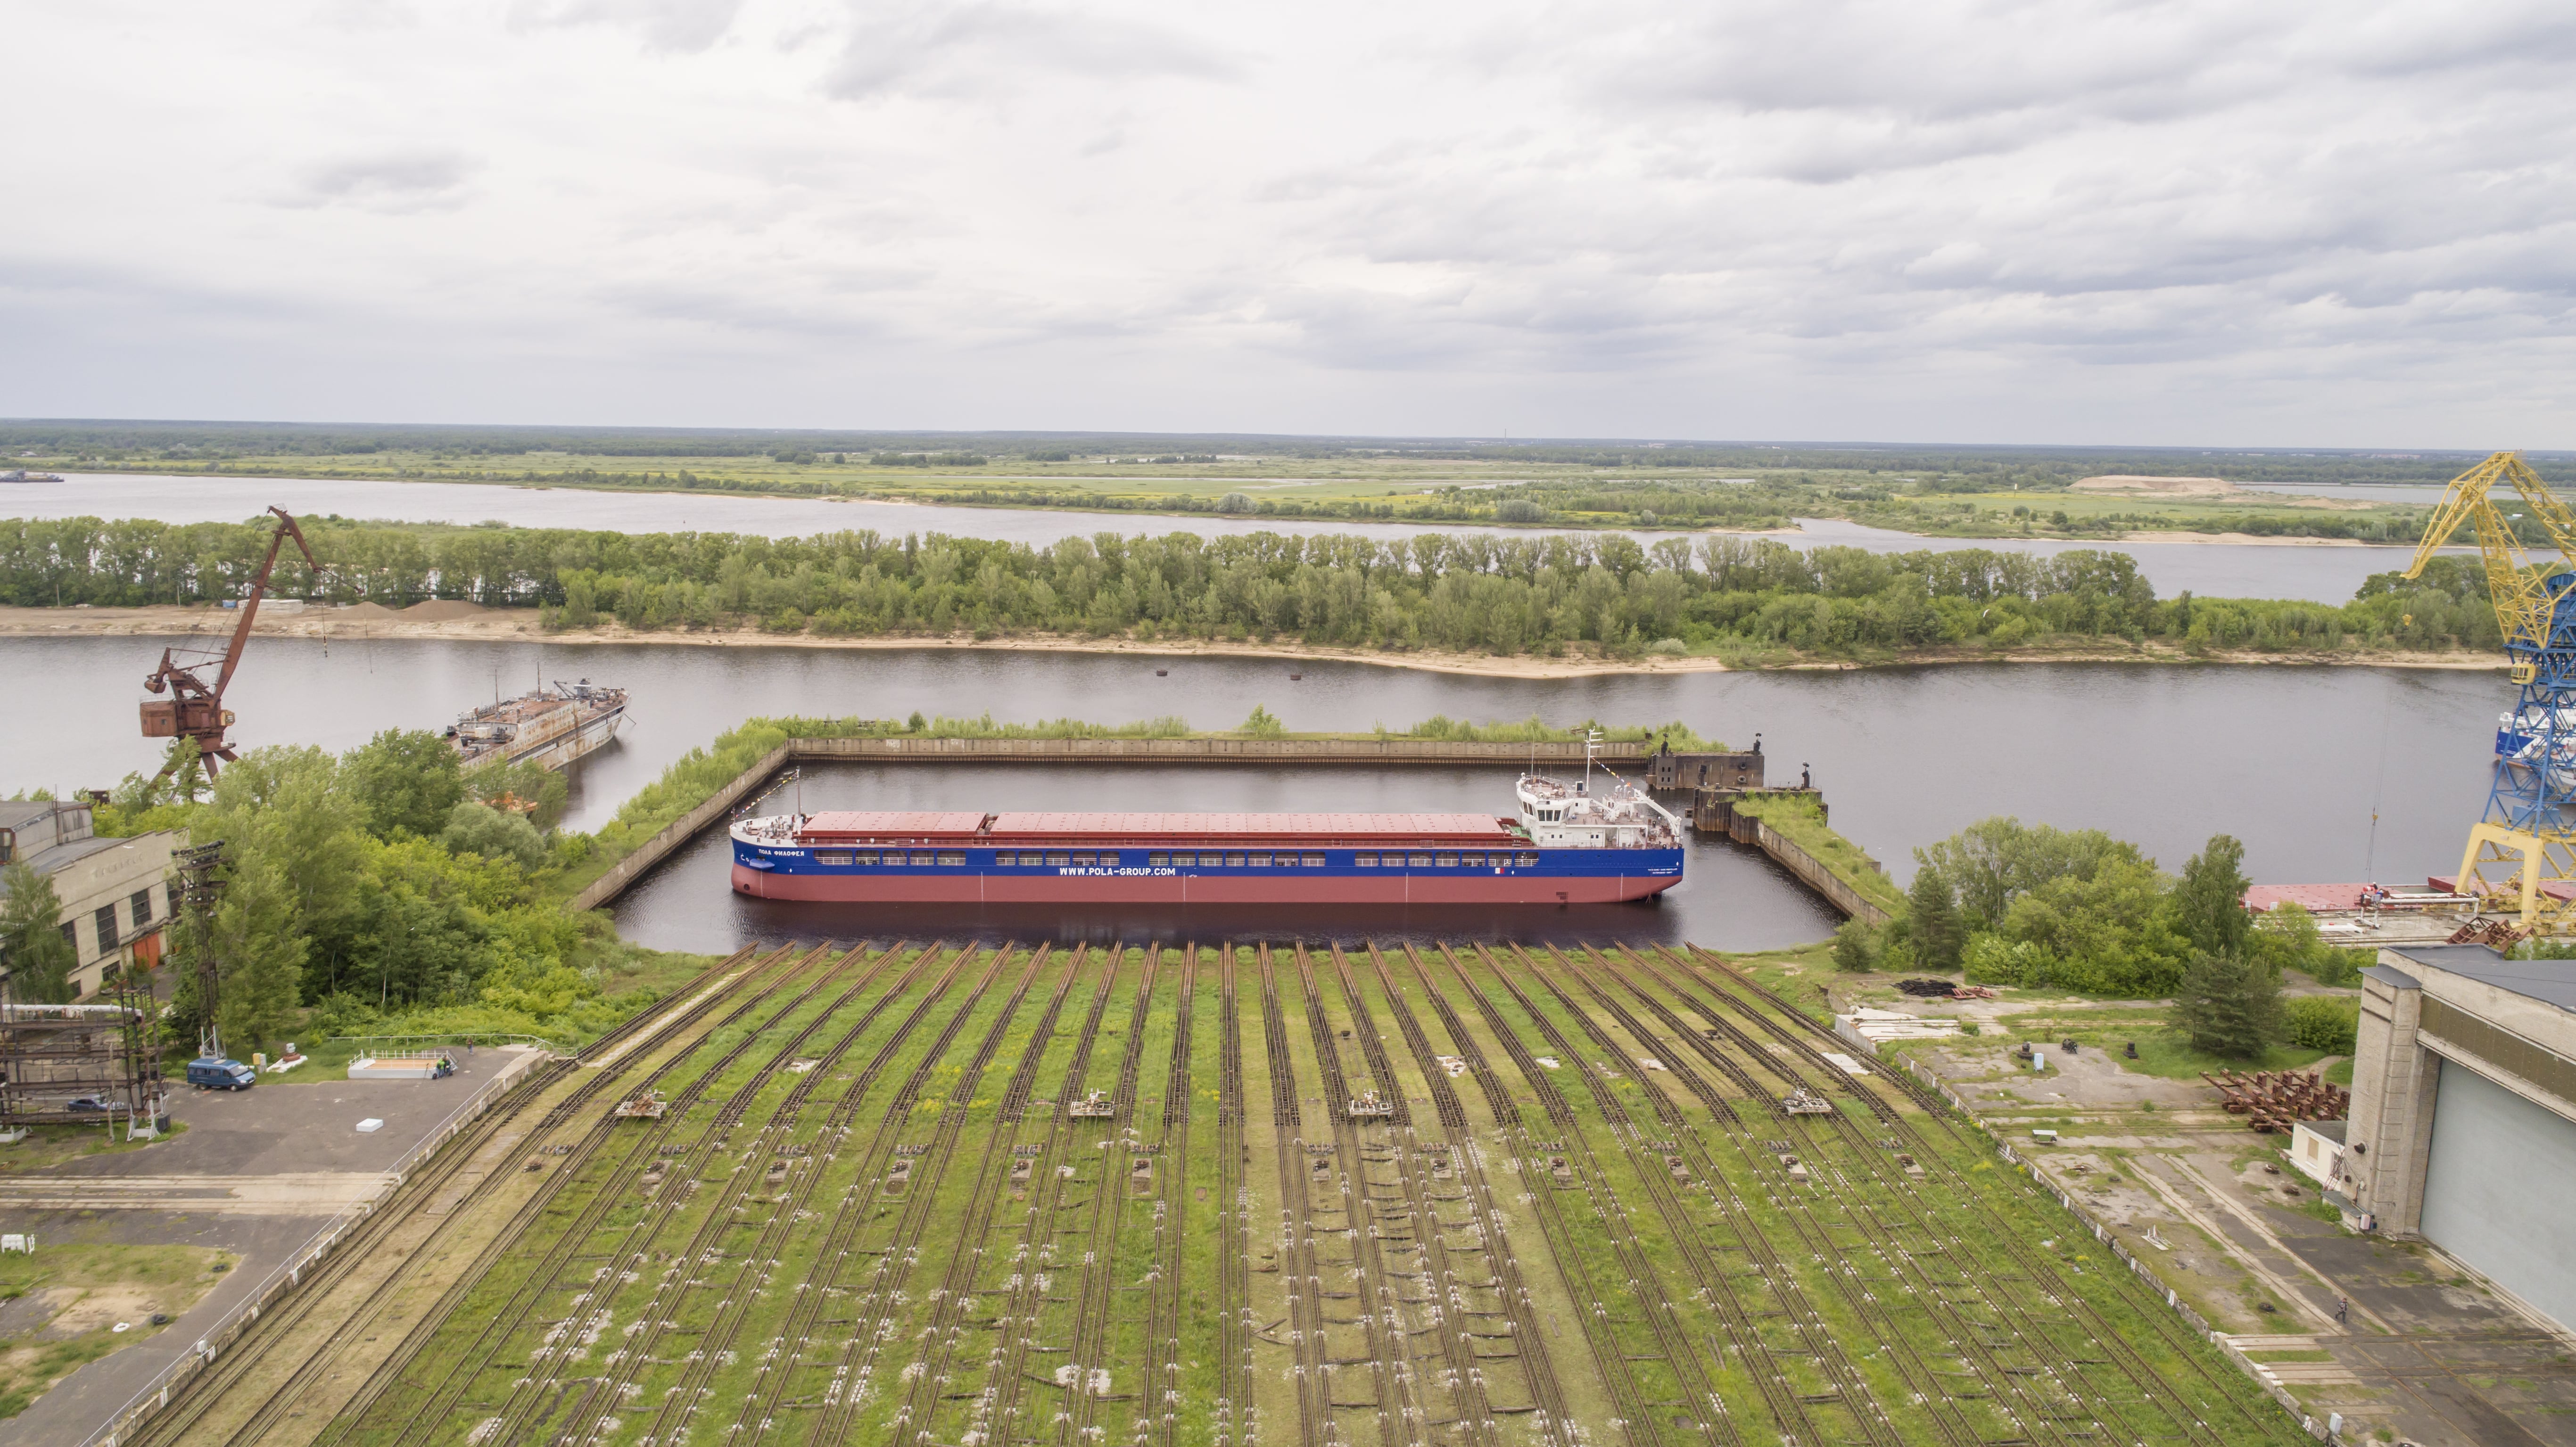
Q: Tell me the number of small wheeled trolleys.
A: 4